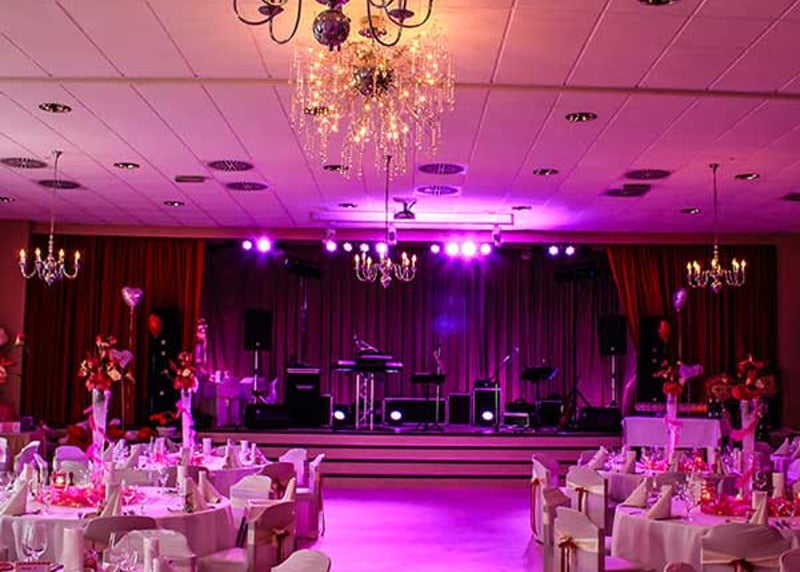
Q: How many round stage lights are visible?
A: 15